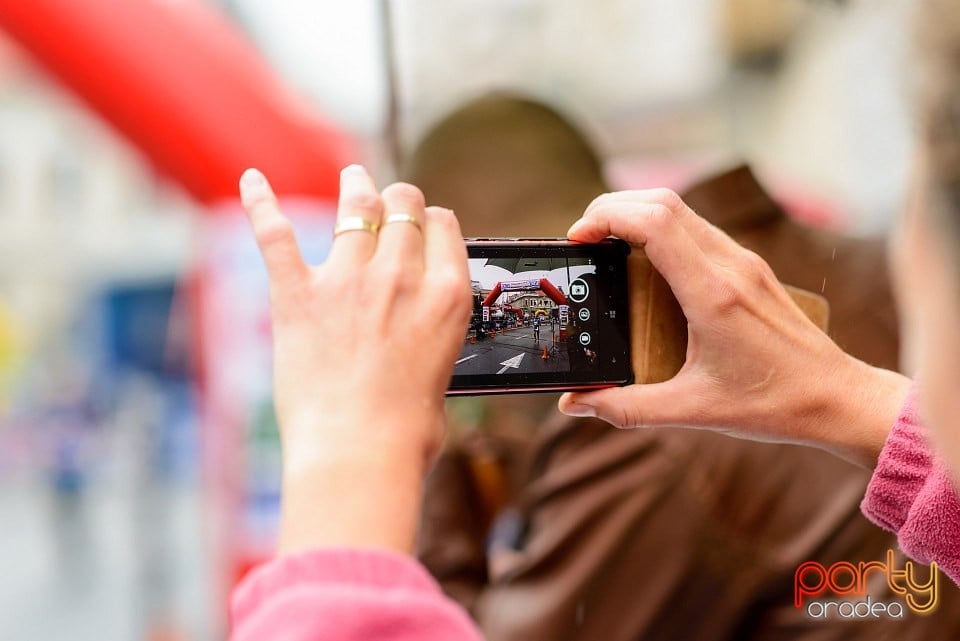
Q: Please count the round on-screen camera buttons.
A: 3